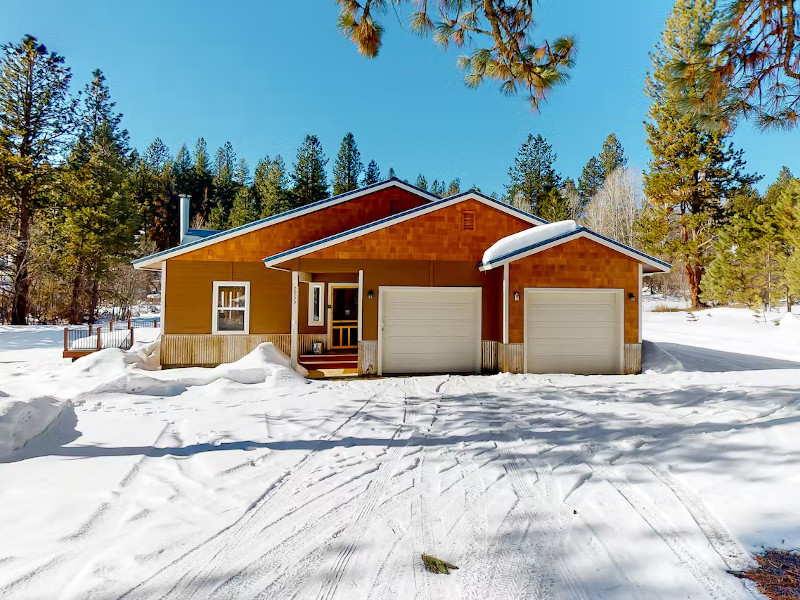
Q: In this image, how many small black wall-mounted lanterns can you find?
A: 3